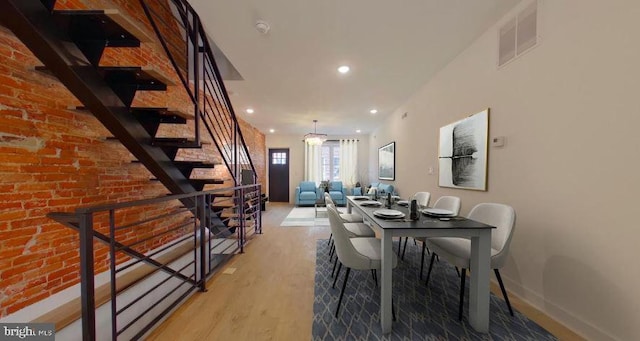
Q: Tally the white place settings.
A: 6